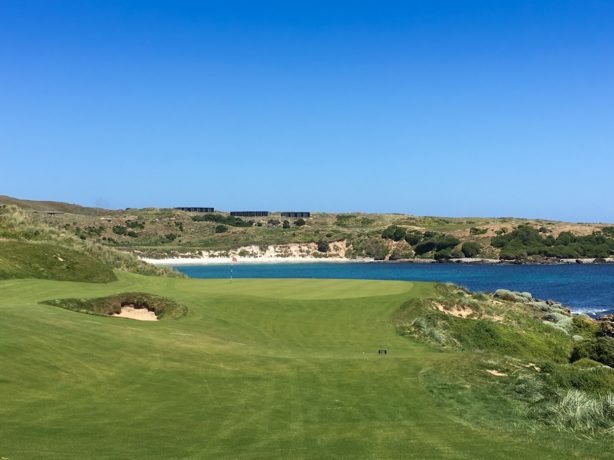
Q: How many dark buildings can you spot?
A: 3